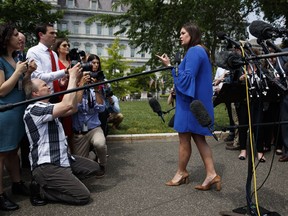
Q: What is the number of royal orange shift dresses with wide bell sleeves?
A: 0